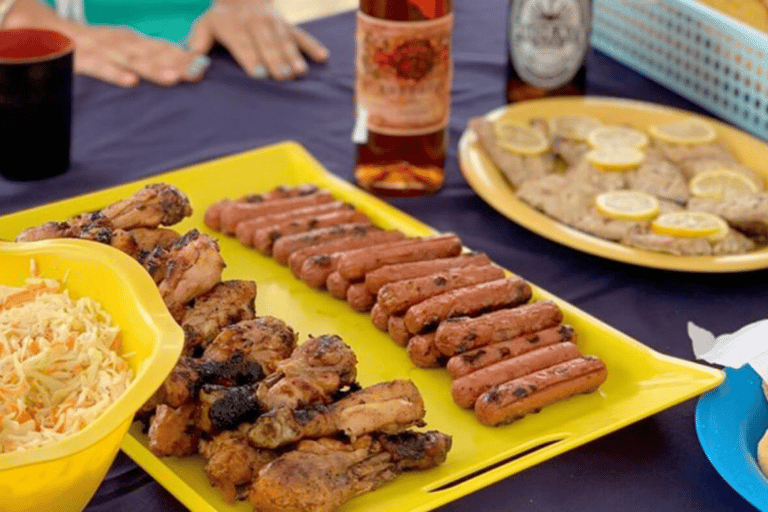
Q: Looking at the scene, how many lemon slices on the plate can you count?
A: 8